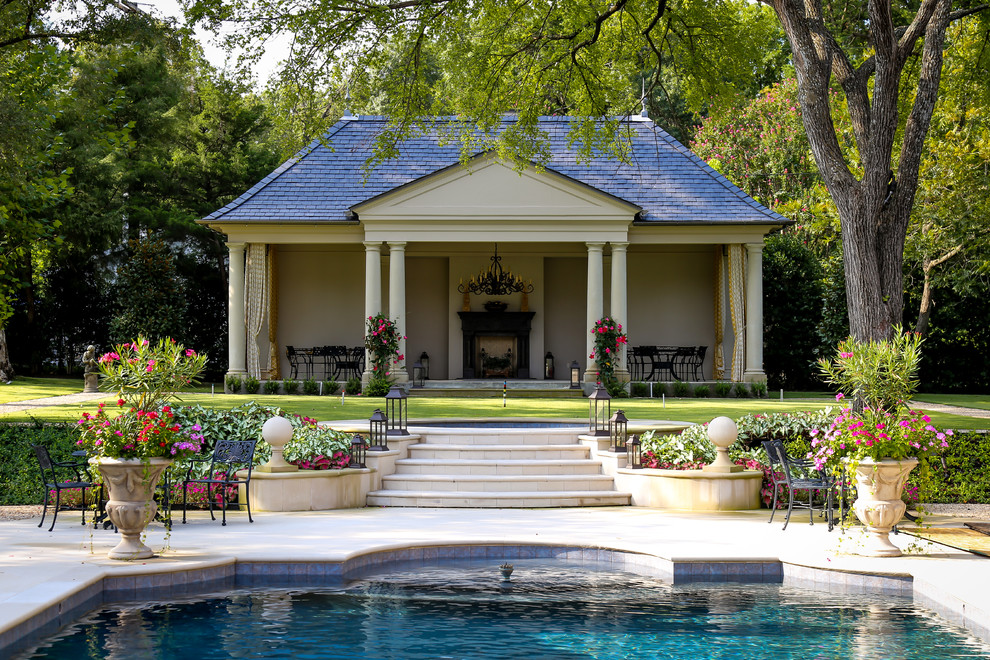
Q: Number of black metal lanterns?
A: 10